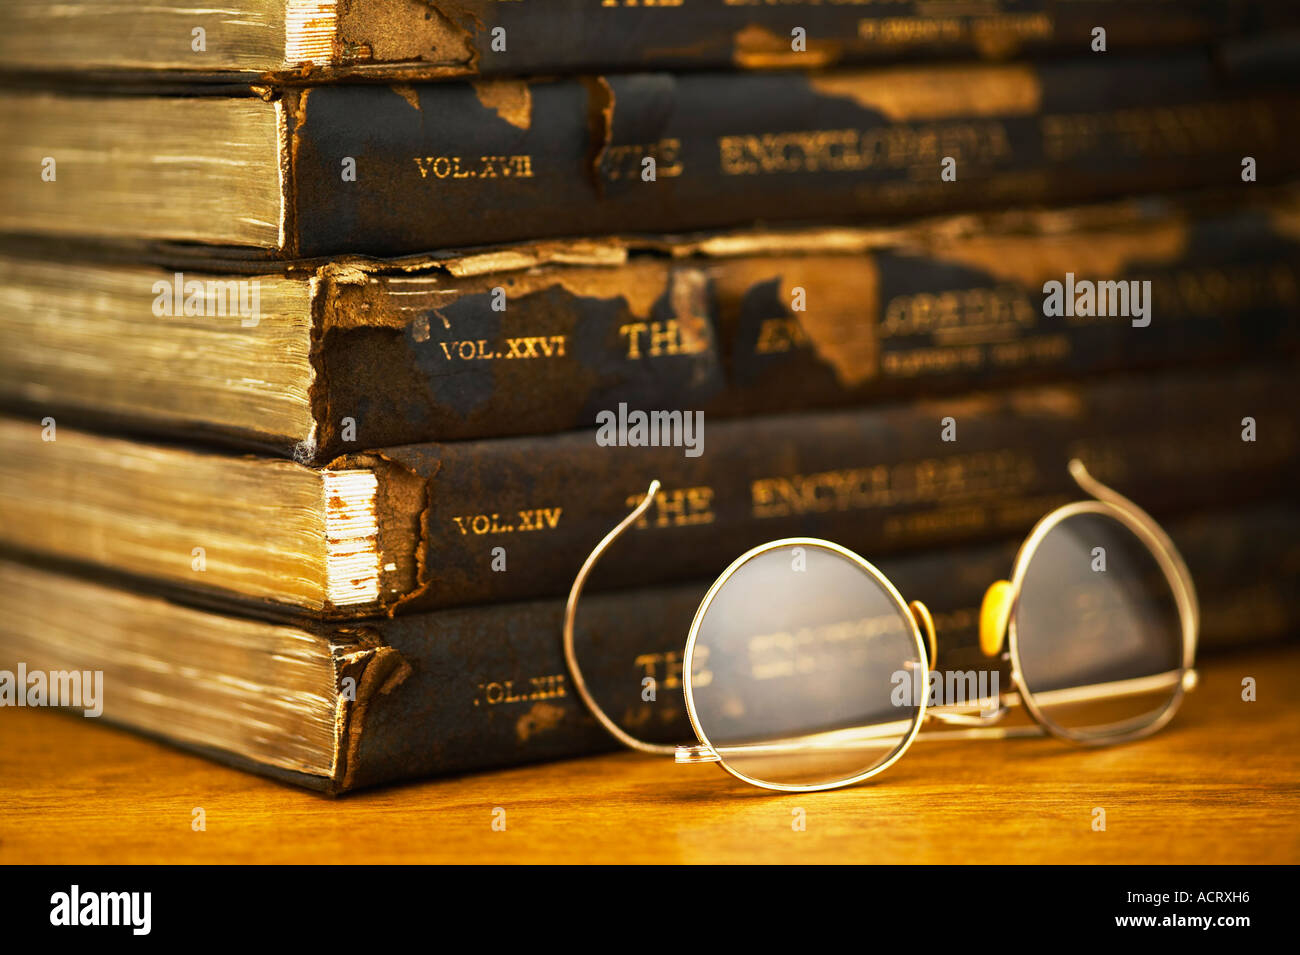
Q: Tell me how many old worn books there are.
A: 5